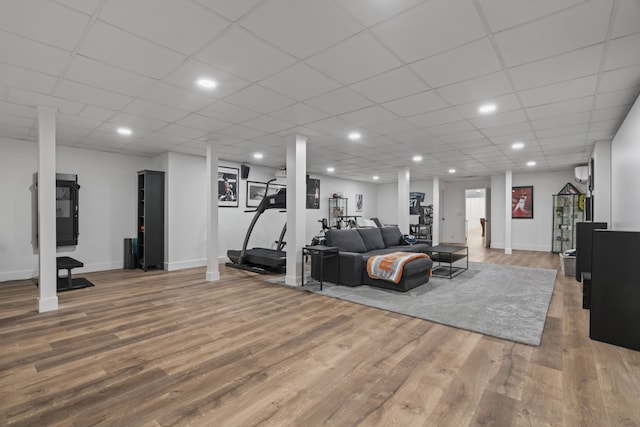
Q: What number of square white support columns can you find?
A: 6